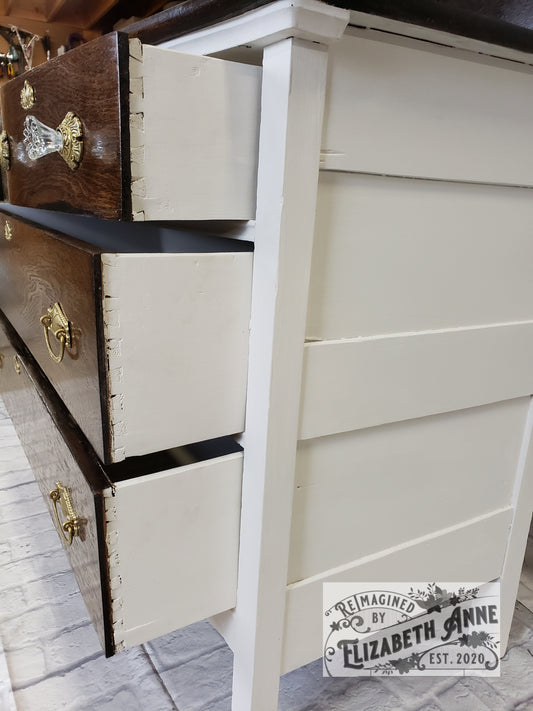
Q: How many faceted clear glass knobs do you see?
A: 1